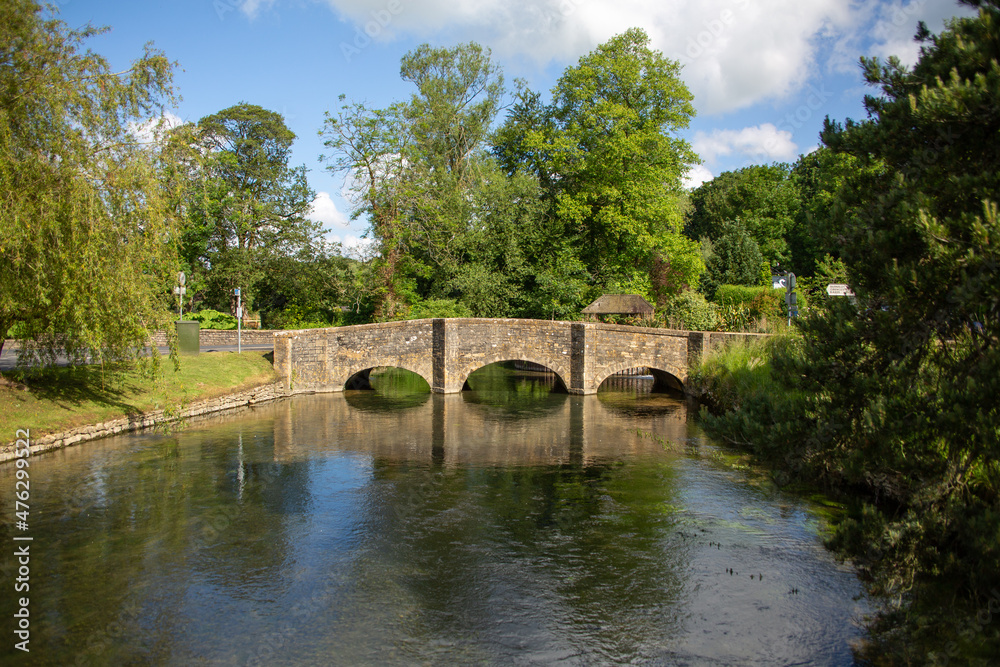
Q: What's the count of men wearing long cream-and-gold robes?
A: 0